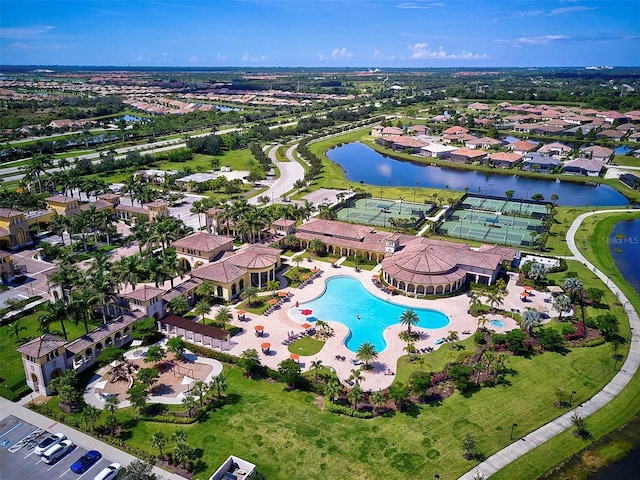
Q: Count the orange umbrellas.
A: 14